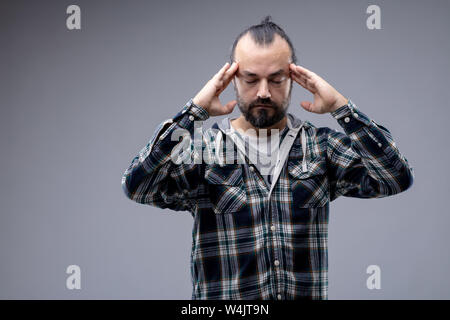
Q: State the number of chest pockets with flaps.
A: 2